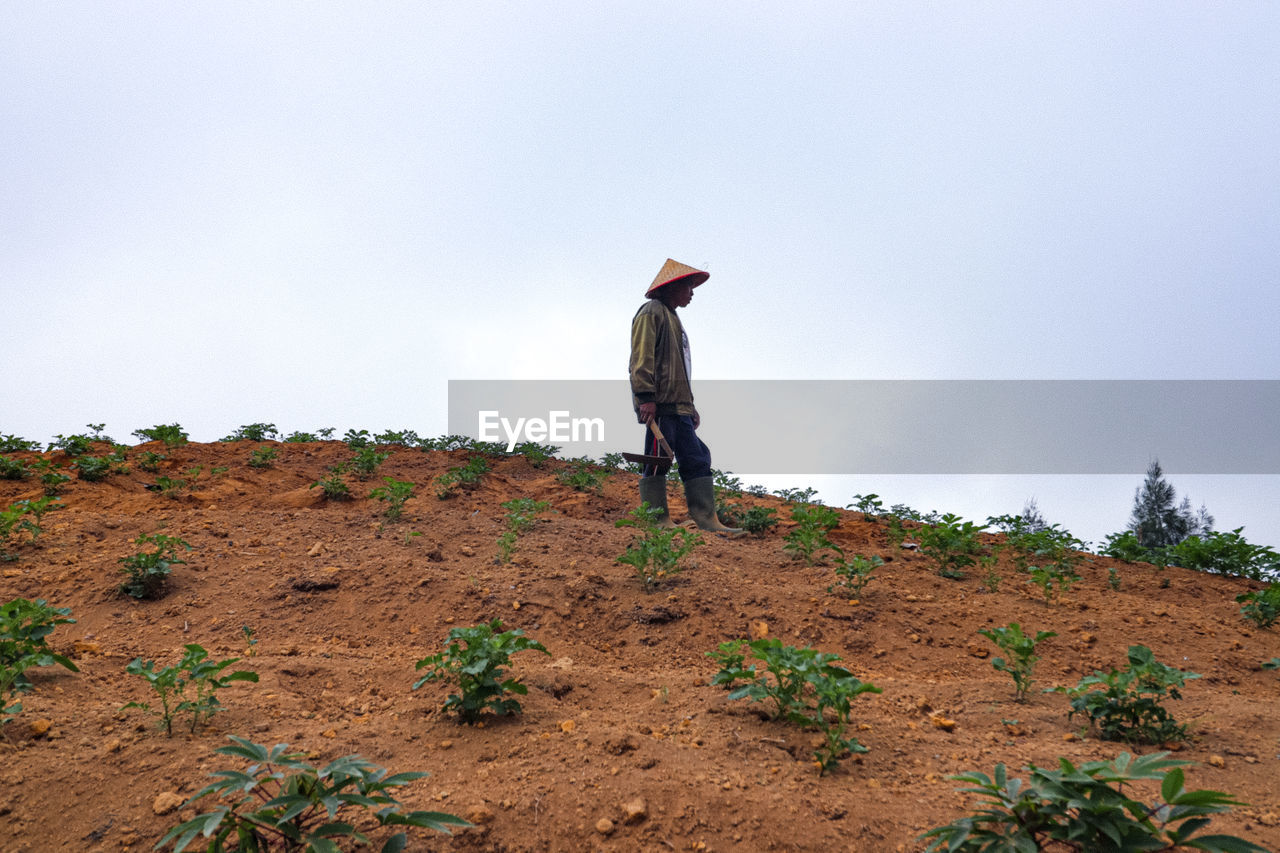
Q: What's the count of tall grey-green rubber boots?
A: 2